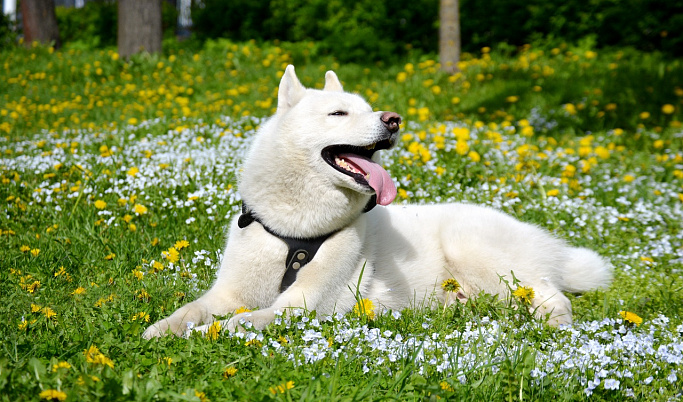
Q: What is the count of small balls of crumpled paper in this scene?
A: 0